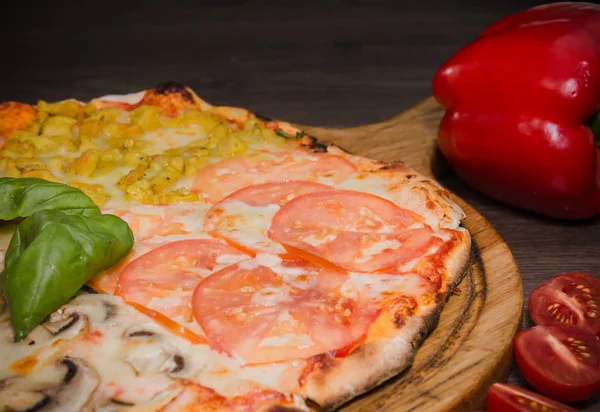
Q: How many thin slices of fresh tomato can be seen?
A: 5